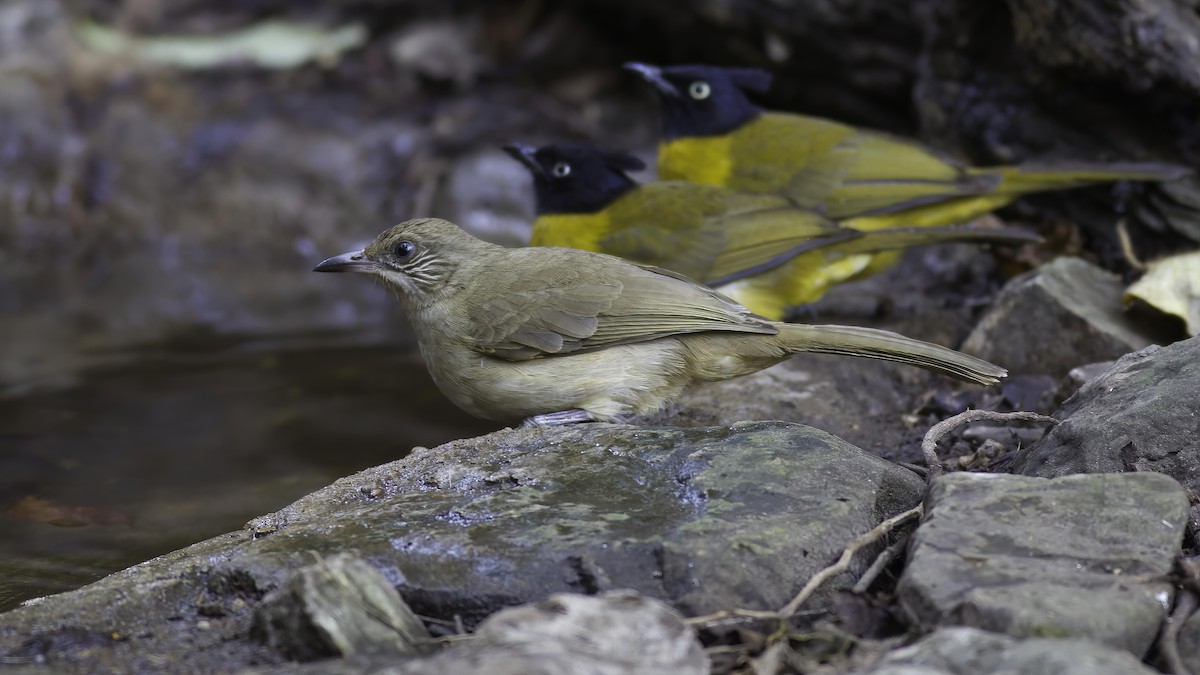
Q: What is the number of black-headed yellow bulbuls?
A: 2